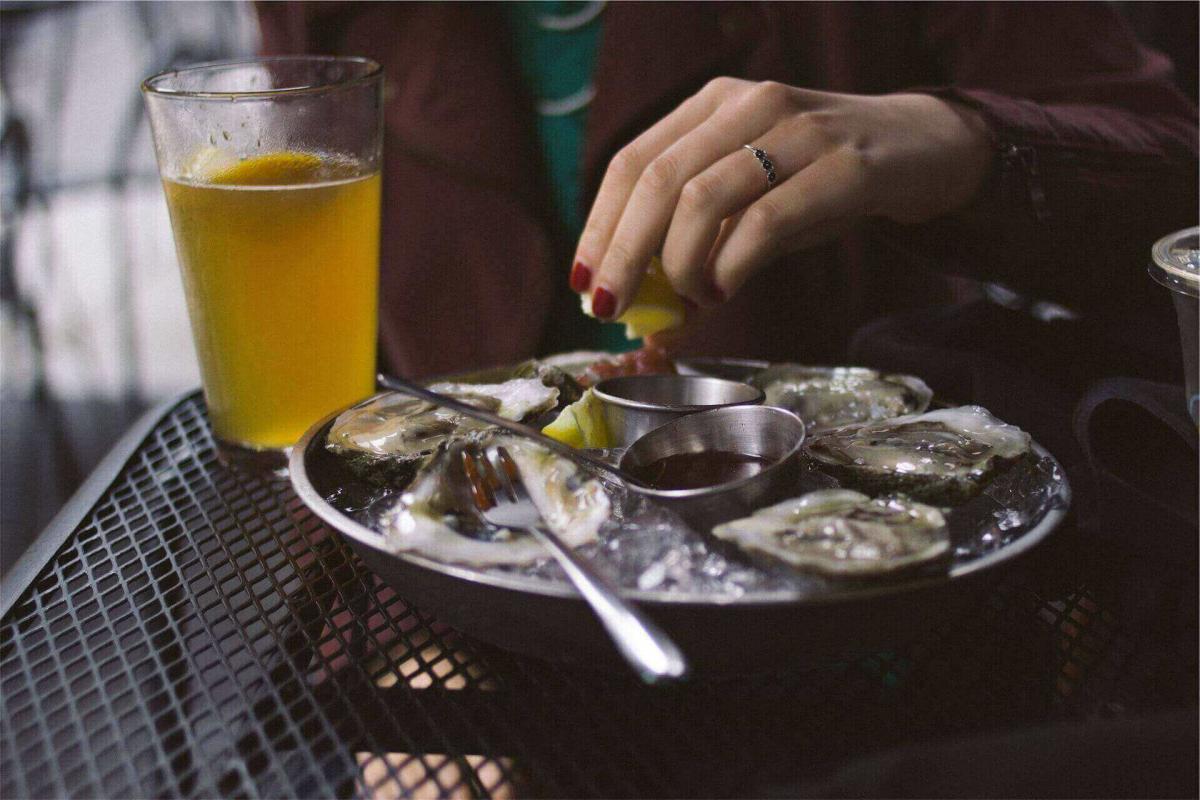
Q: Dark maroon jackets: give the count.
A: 1